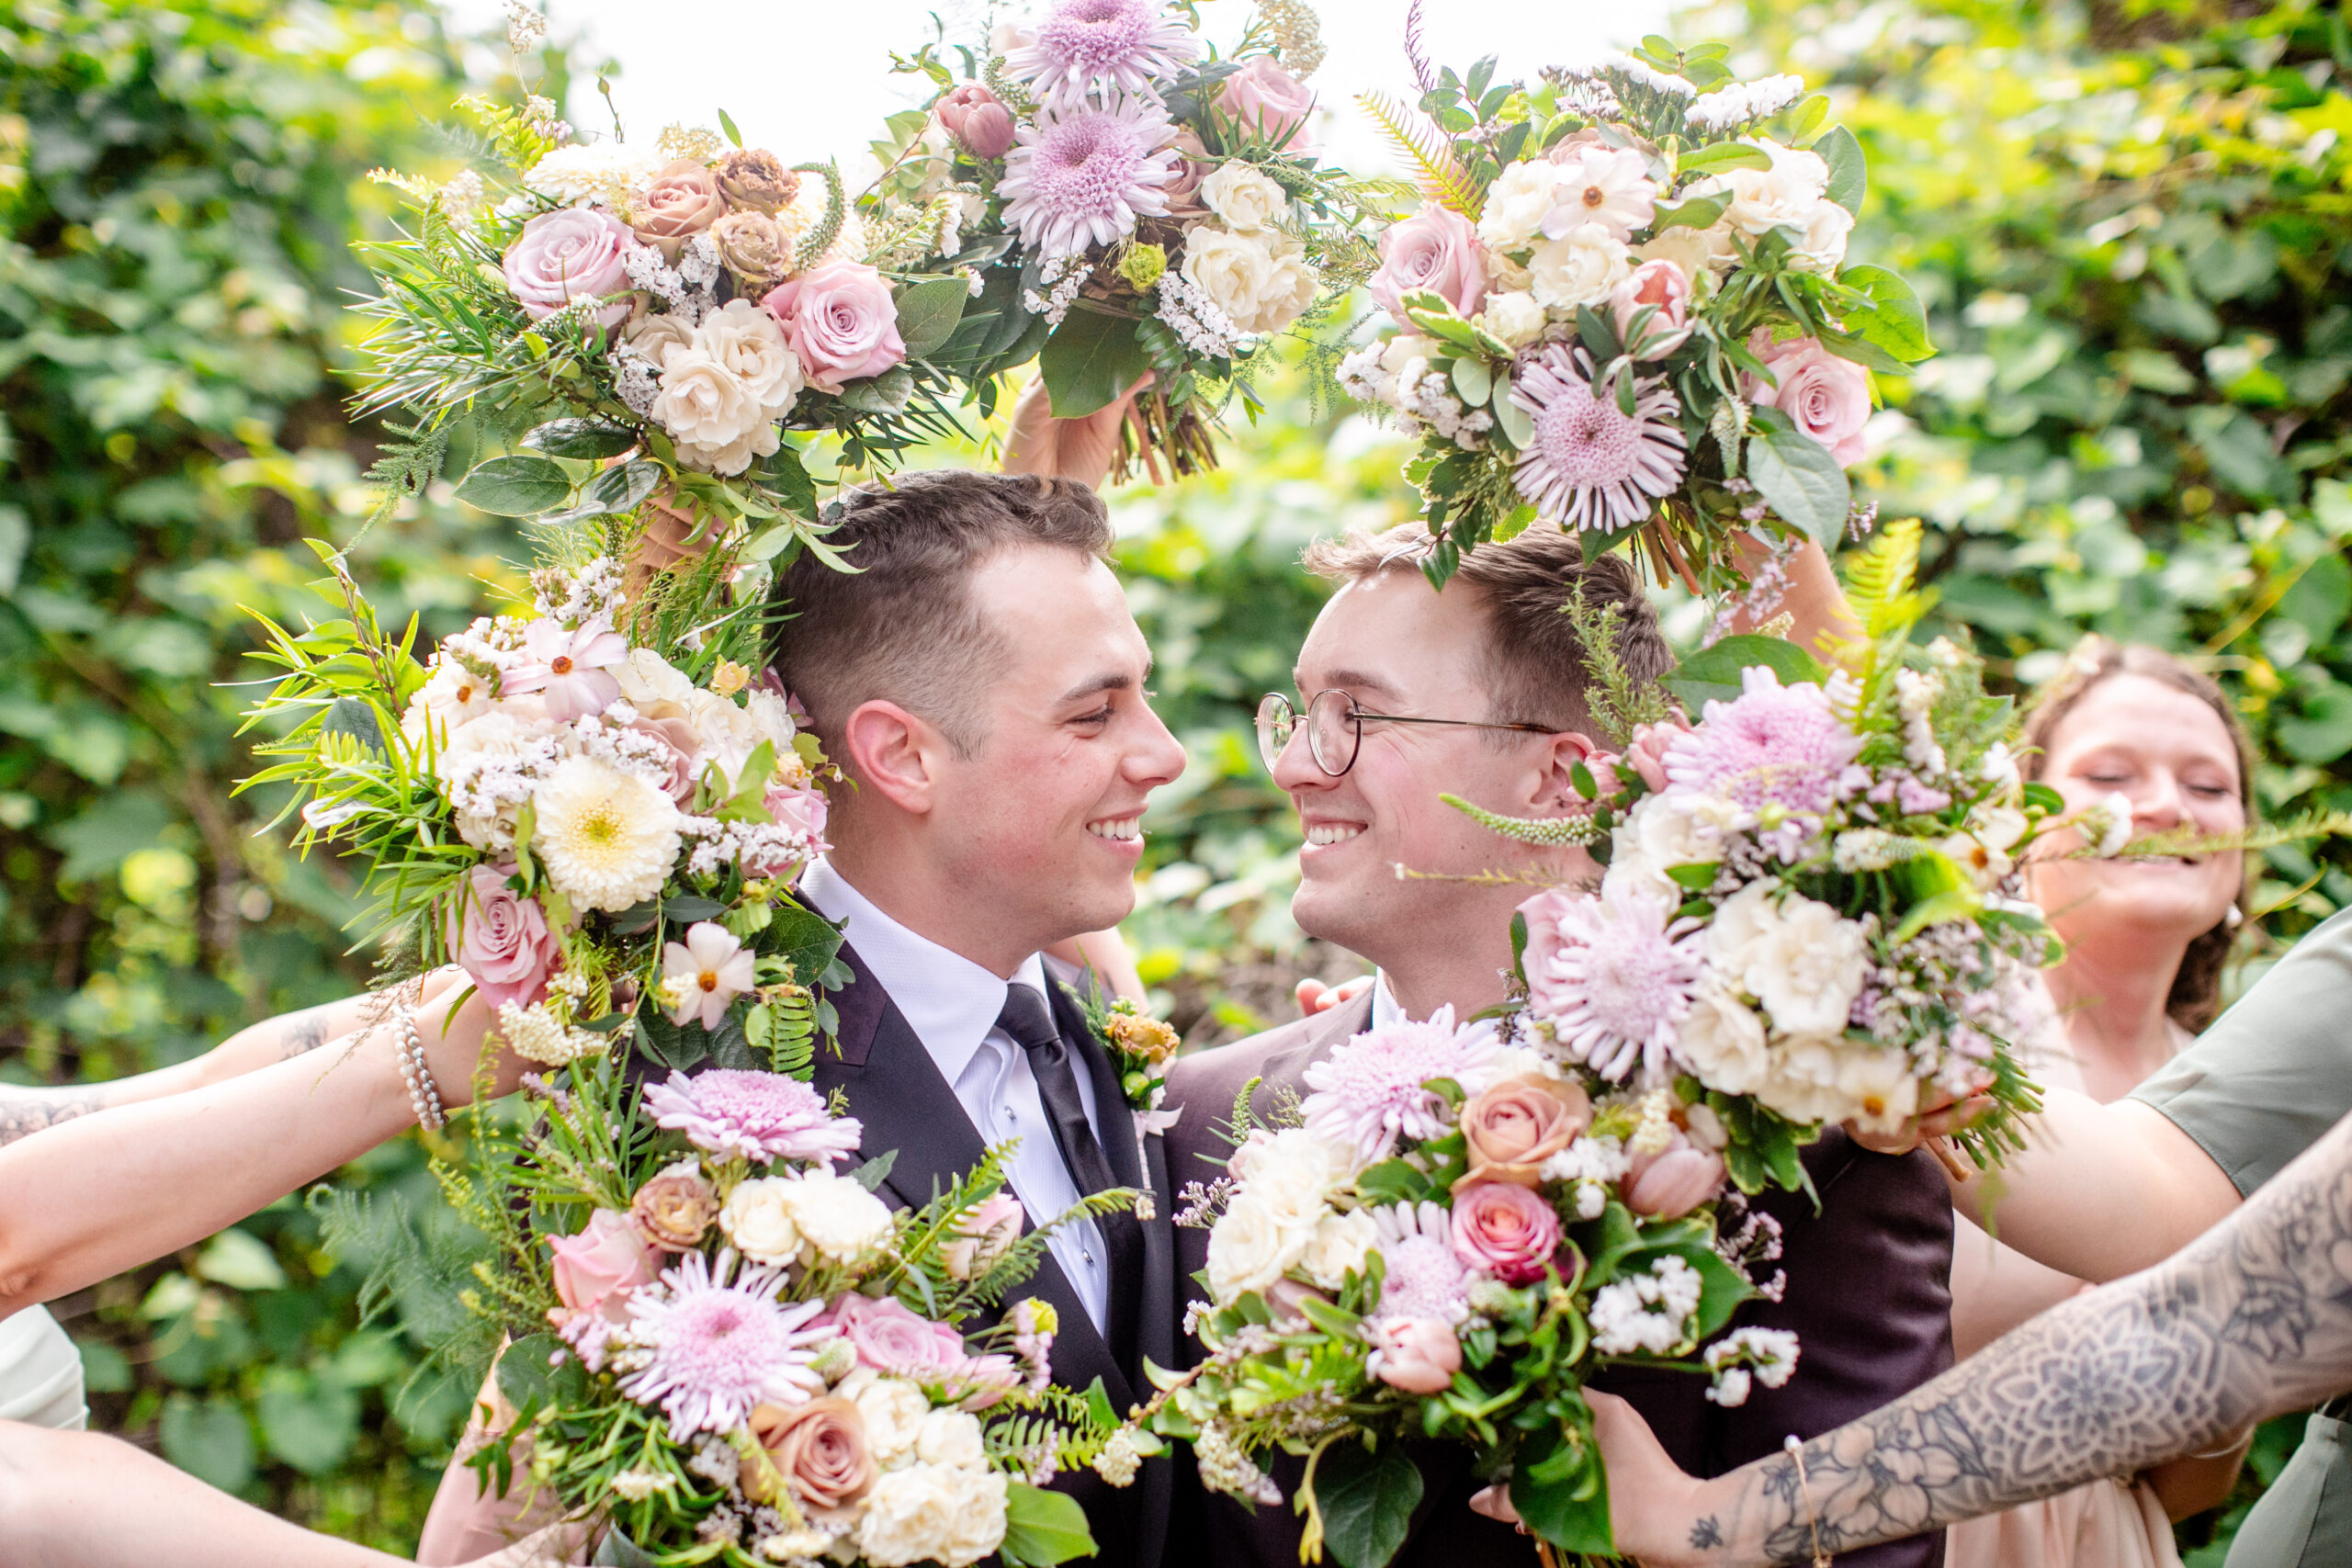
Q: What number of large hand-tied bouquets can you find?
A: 7